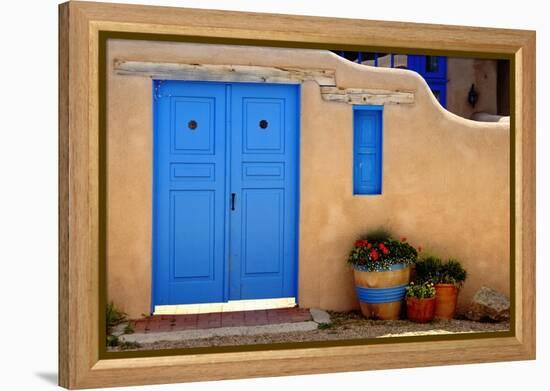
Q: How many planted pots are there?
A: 3